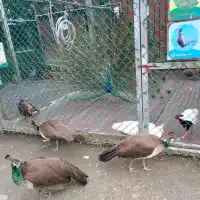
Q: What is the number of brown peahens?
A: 3